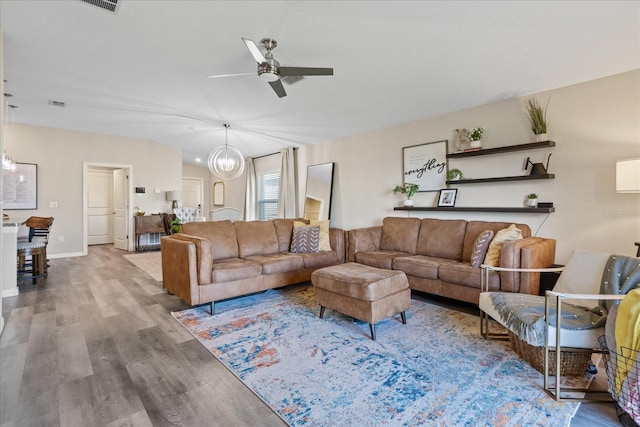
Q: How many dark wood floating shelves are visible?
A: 3